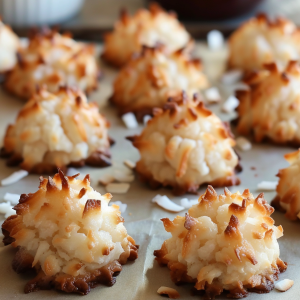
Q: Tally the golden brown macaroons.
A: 11